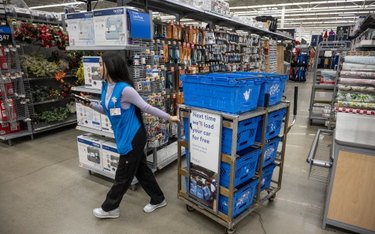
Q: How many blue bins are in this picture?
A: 8